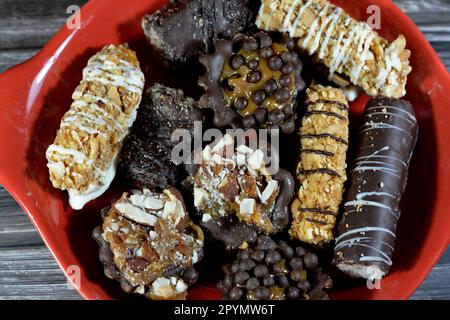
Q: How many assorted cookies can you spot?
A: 10